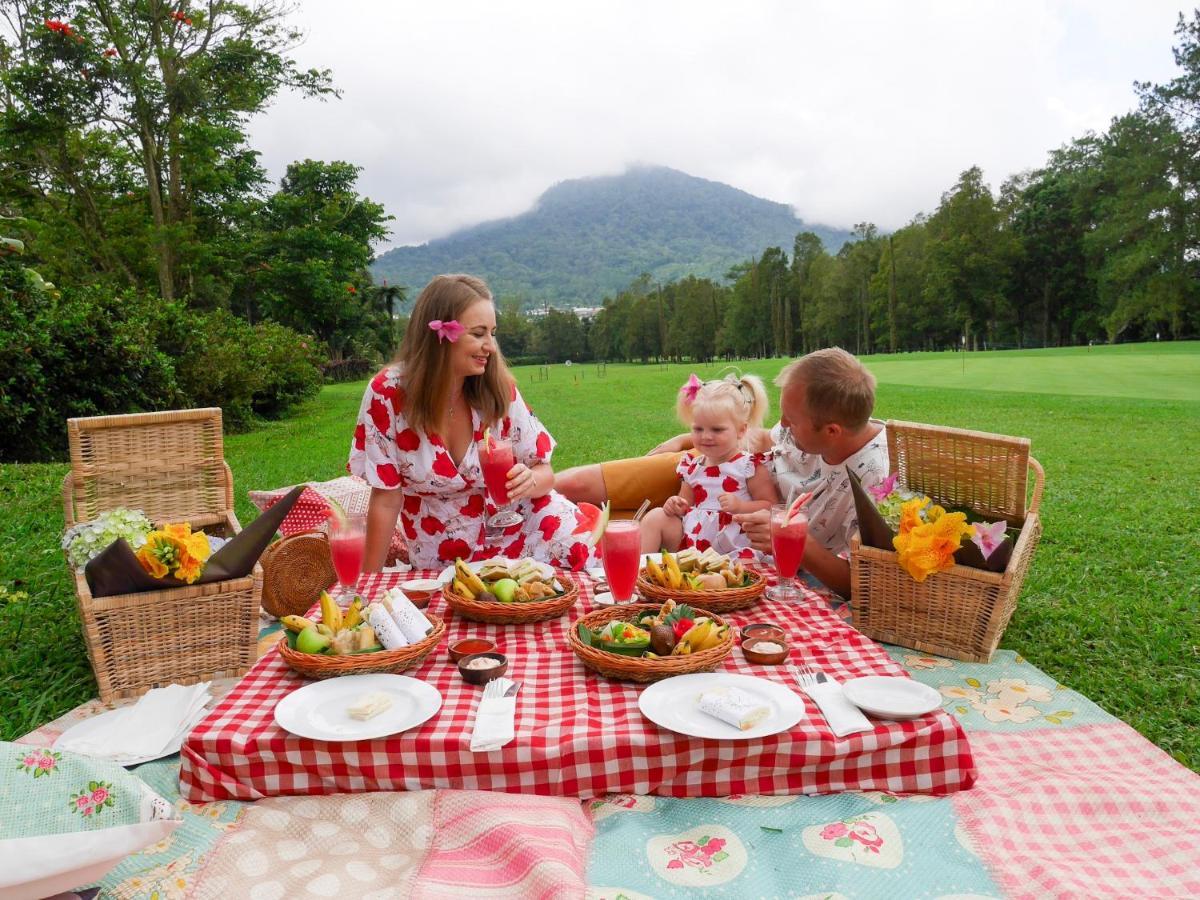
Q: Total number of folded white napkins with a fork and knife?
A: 2